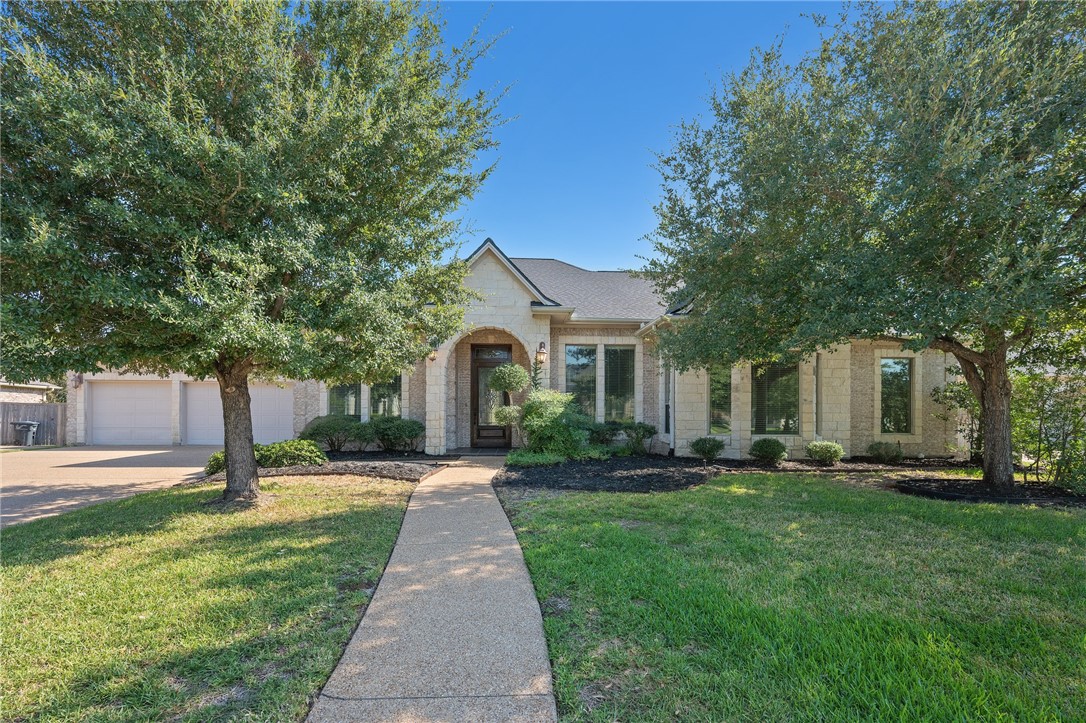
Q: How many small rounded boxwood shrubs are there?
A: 4